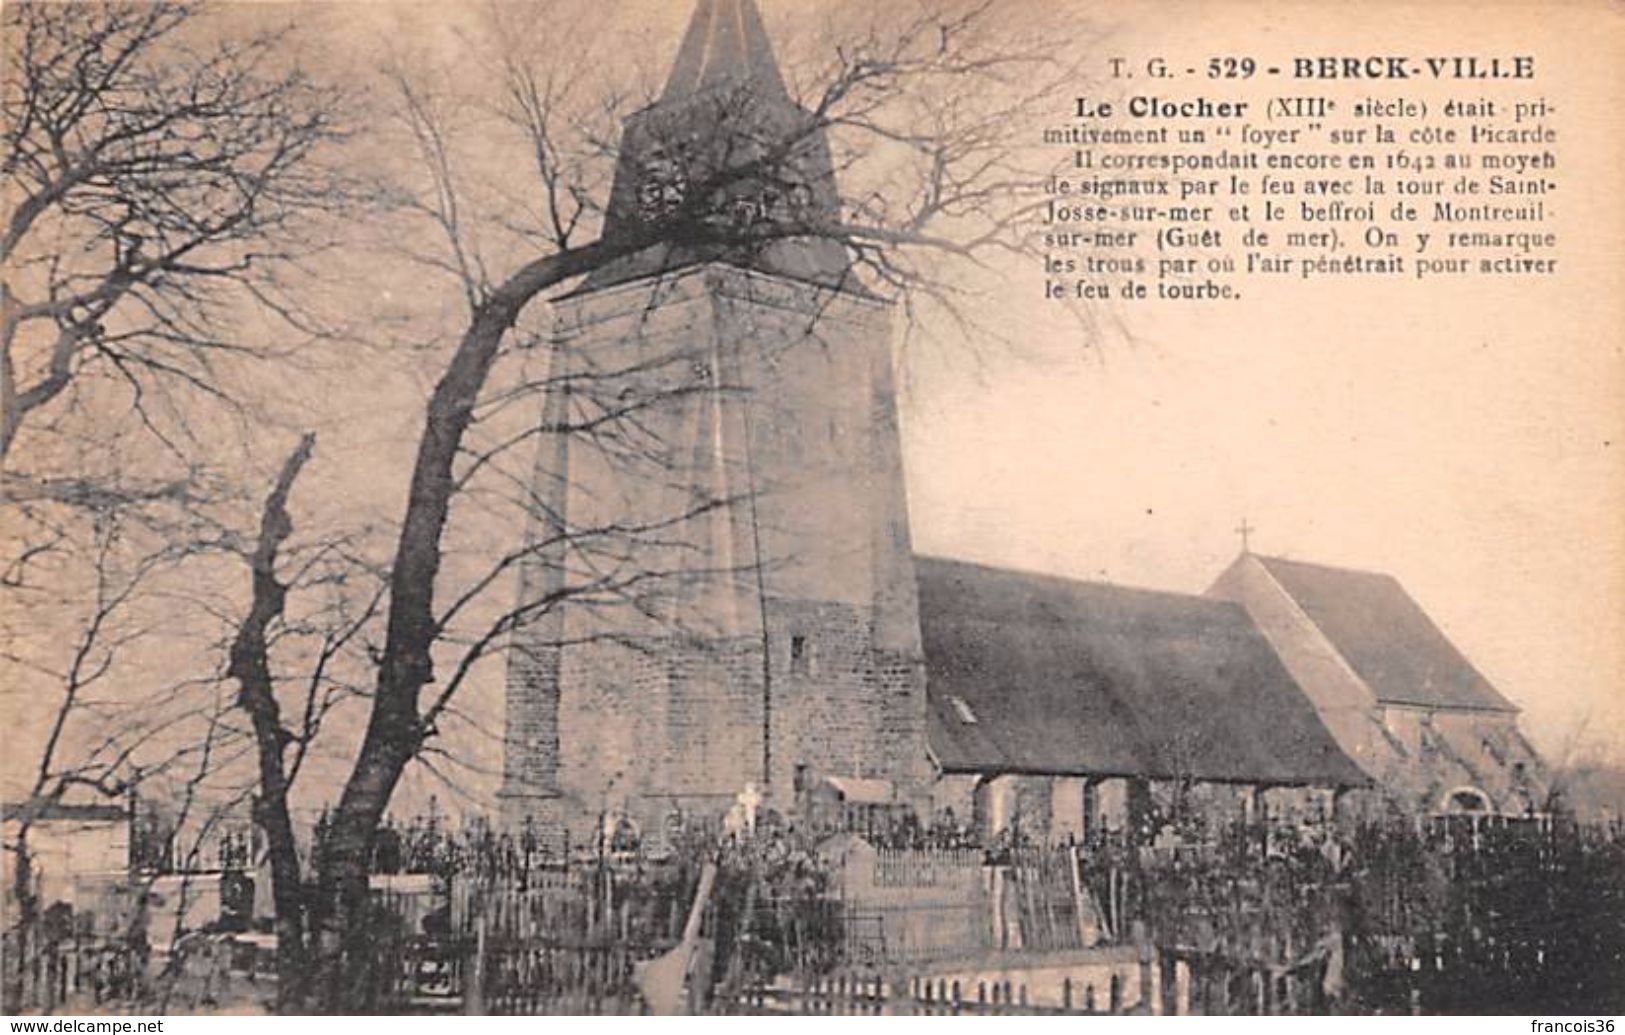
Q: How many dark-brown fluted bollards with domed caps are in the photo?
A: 0